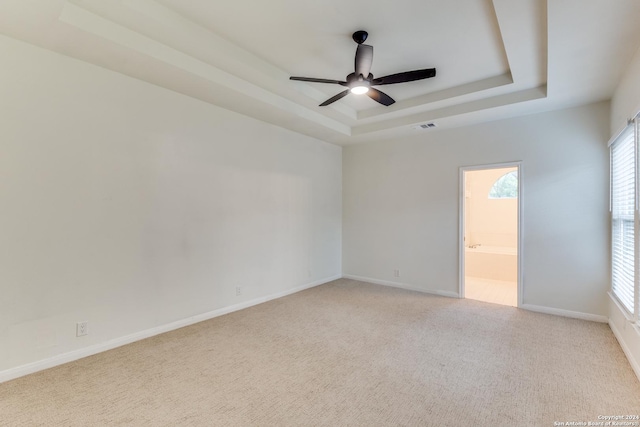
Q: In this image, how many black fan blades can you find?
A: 5